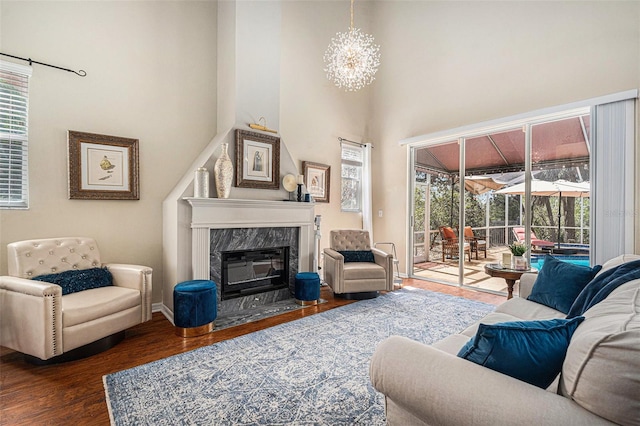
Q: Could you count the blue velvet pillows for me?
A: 2